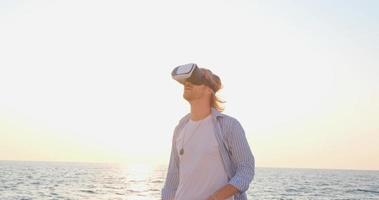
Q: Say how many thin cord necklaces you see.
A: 1